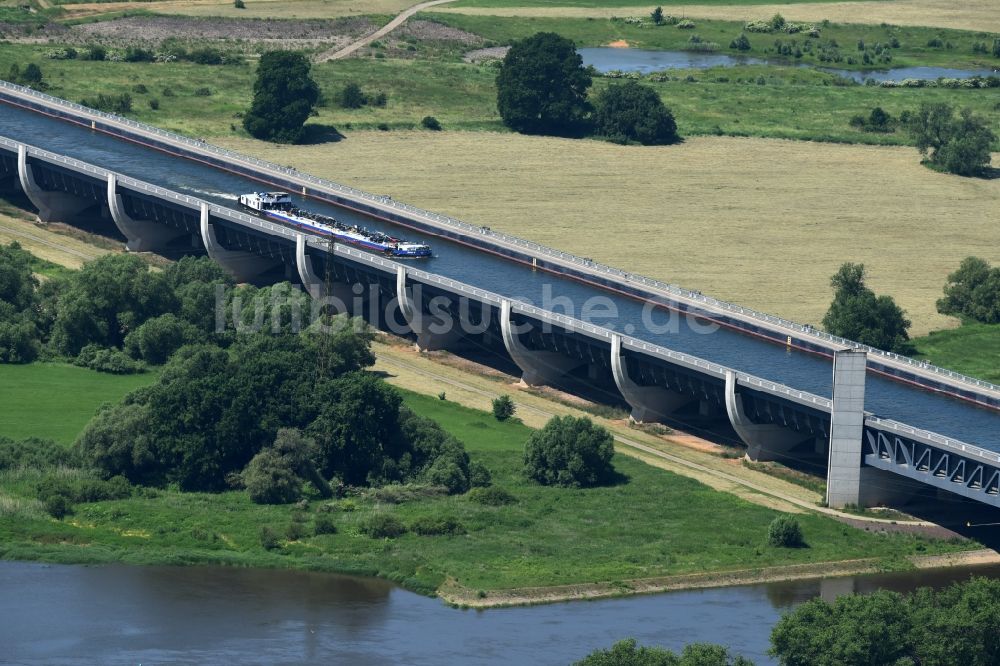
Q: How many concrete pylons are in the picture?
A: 9